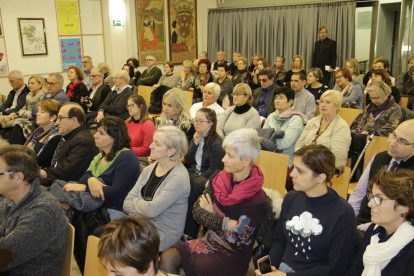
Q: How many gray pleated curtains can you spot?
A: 1